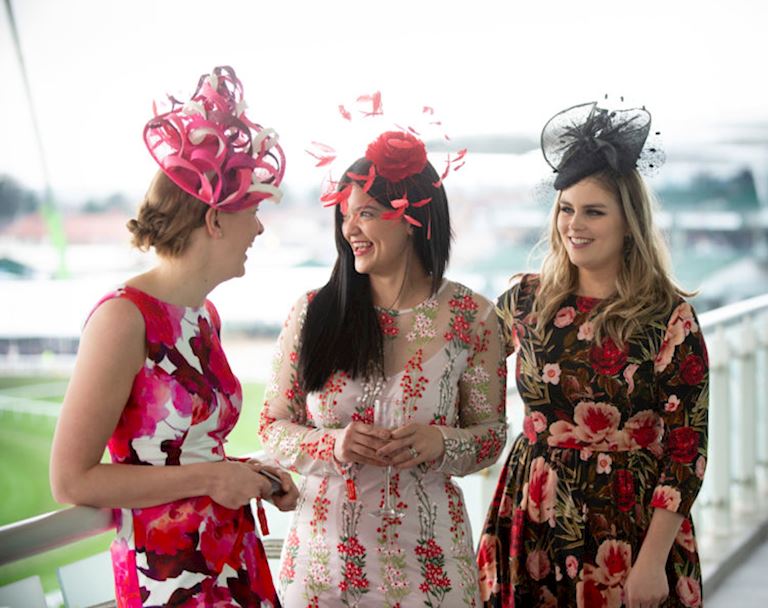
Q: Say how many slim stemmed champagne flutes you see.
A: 1